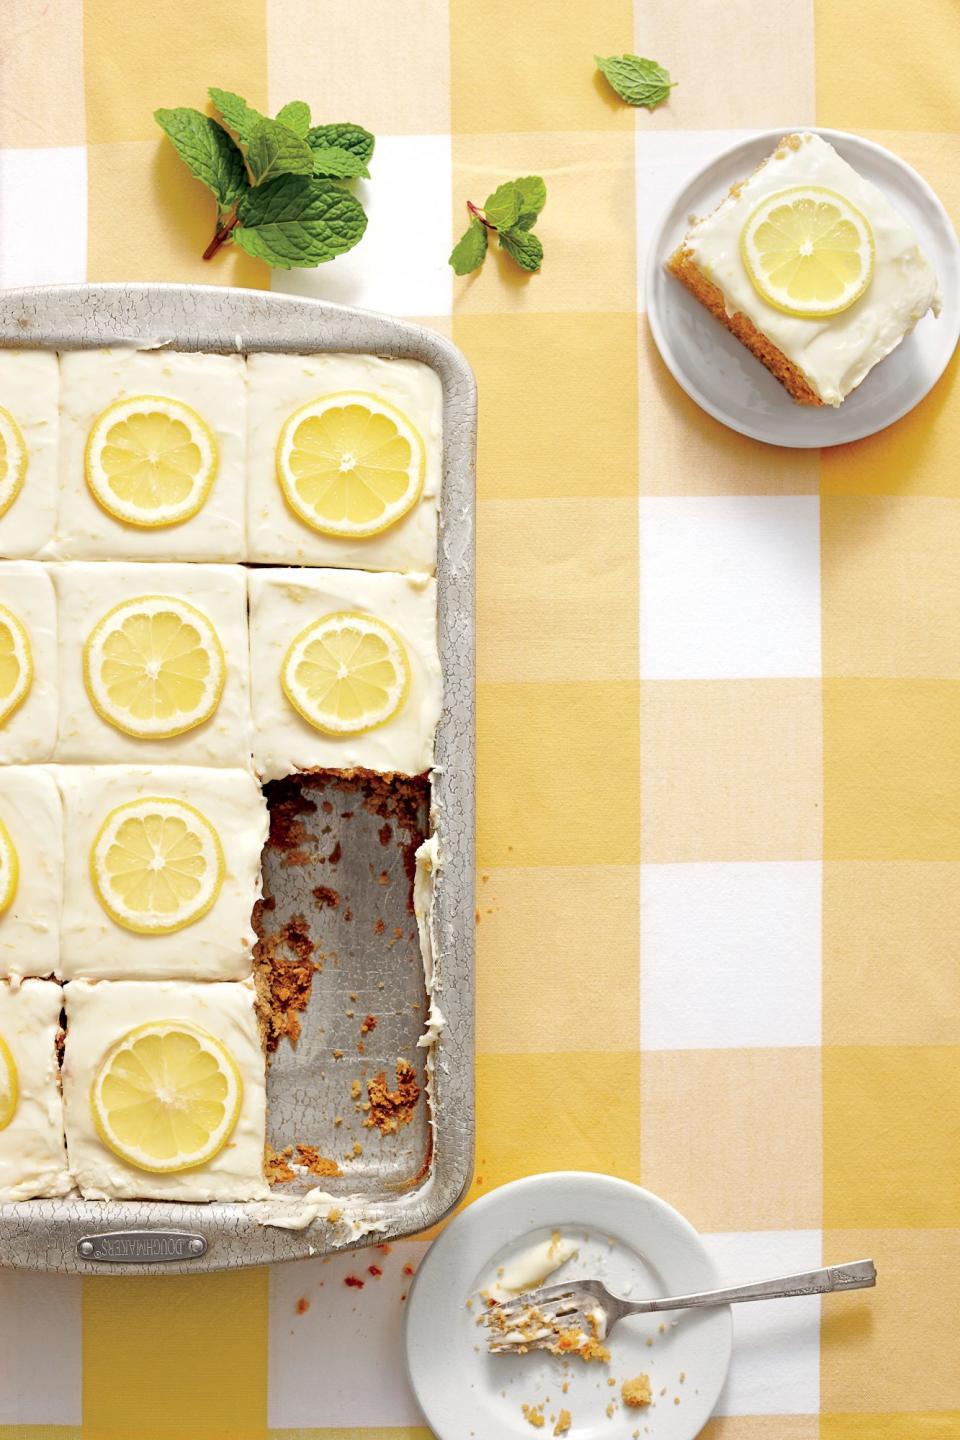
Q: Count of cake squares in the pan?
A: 10